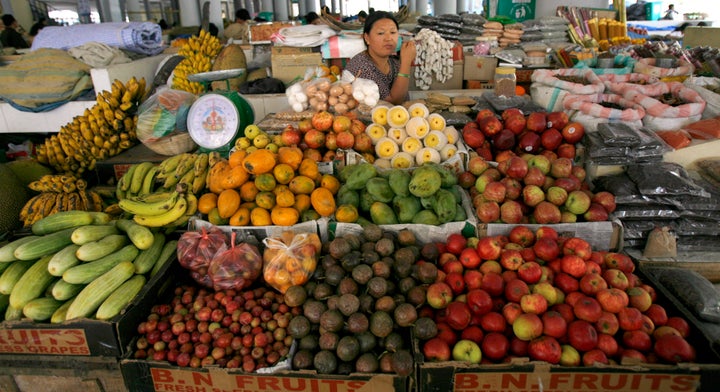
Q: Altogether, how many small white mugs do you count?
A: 0